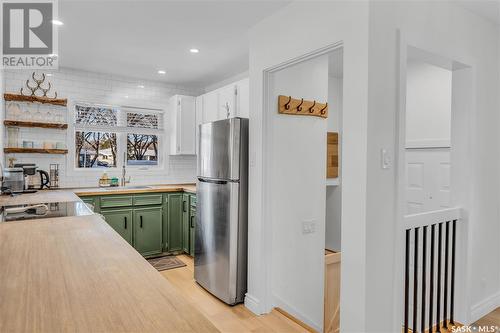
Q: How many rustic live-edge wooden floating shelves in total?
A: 3